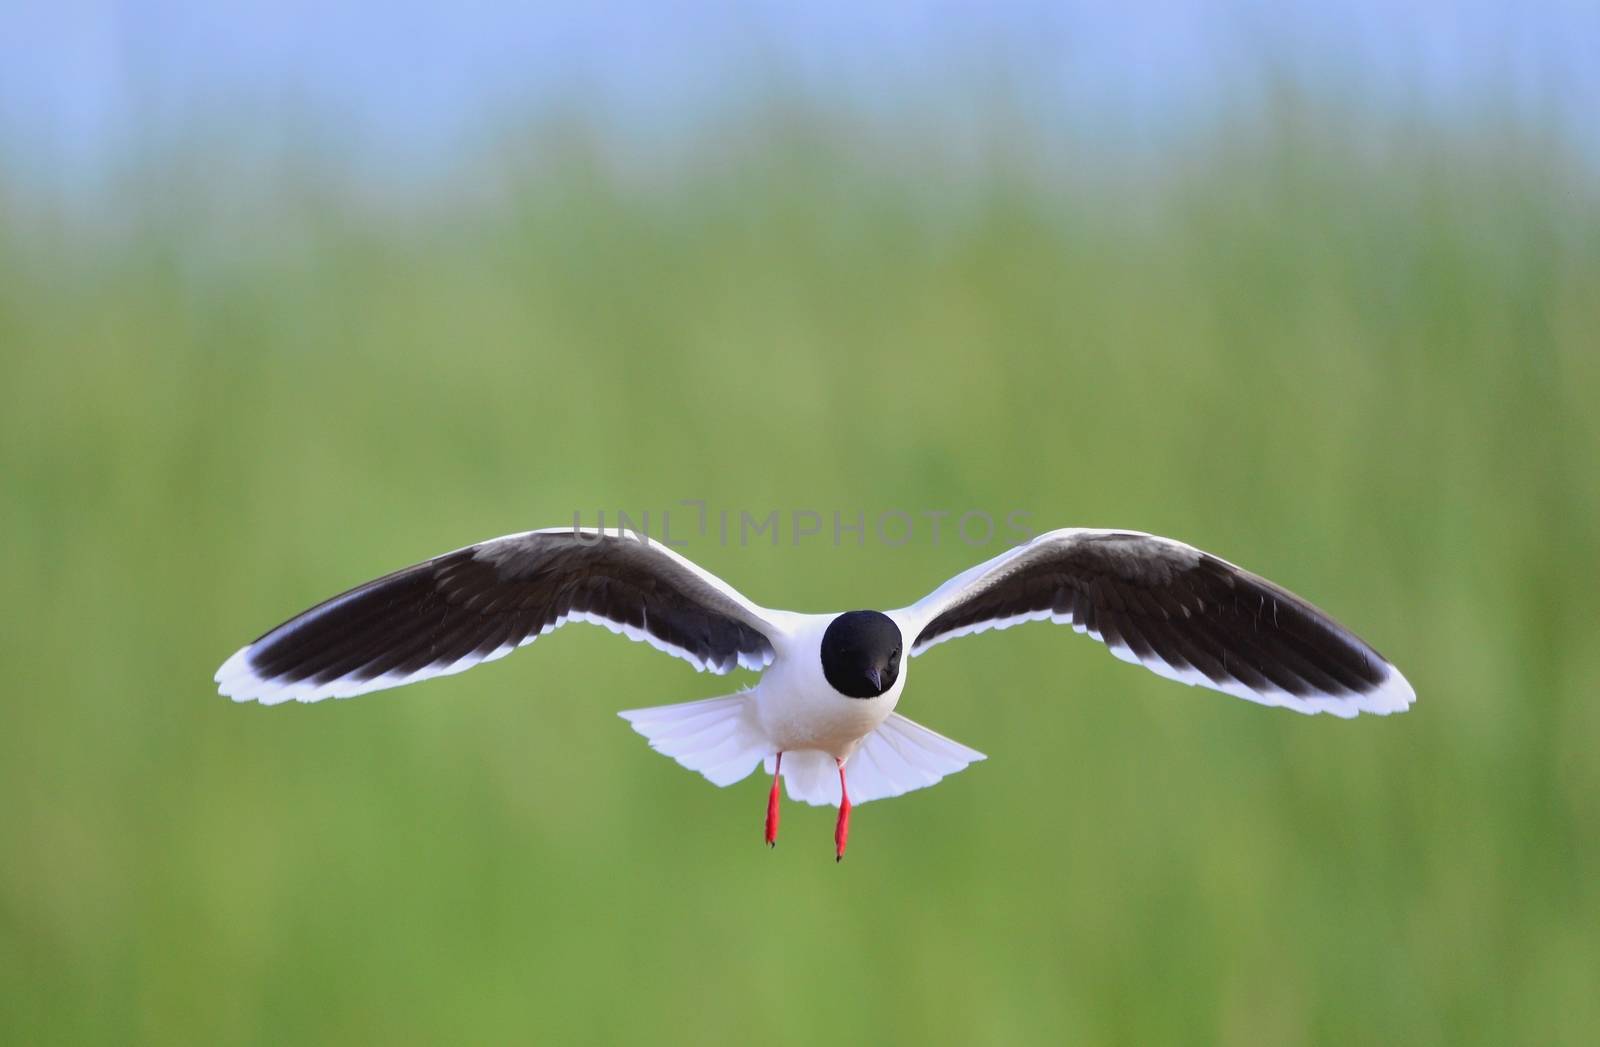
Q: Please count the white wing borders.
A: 2